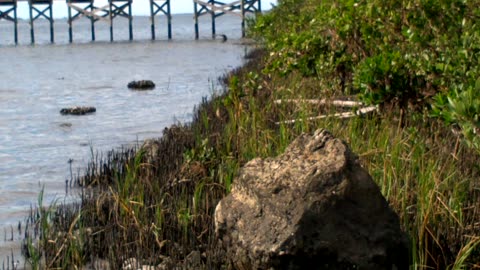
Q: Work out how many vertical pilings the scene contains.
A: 13